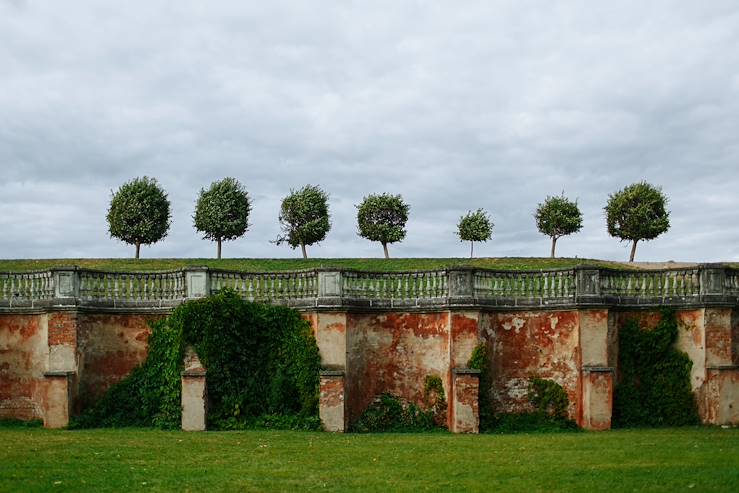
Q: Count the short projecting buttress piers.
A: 6